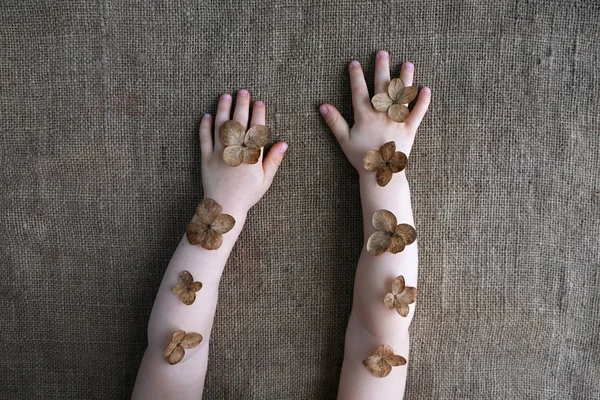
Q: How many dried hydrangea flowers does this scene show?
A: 9